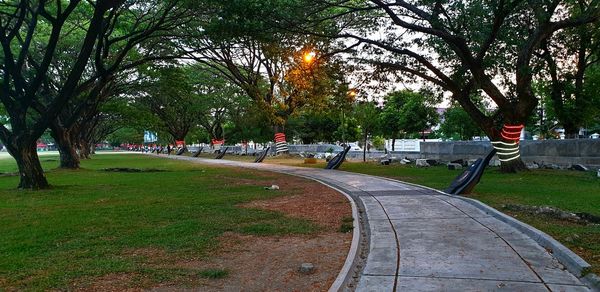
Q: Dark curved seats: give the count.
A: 6